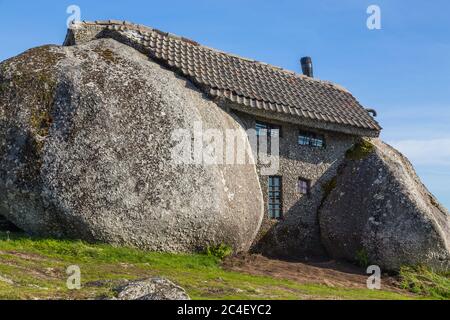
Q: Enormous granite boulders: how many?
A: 2